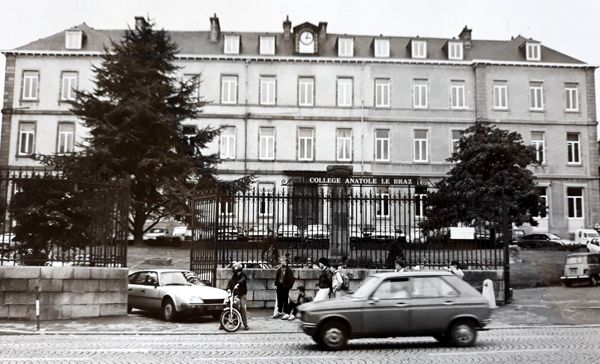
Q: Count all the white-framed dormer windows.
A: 8